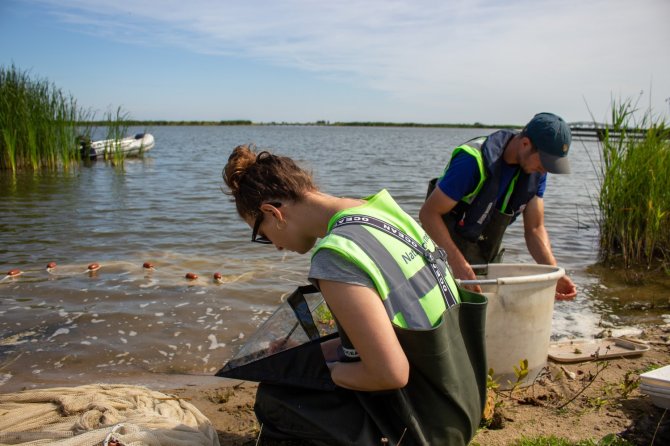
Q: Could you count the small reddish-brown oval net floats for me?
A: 6